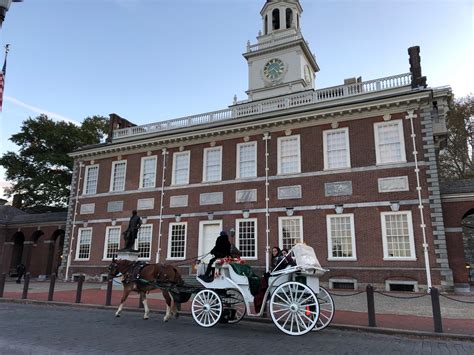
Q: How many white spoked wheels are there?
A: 4